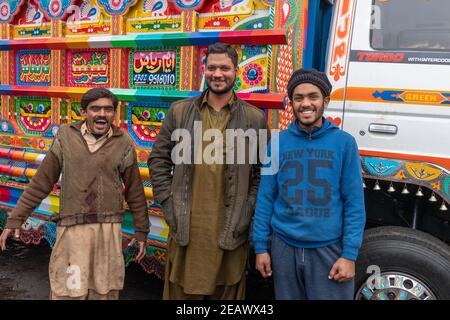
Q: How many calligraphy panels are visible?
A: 3